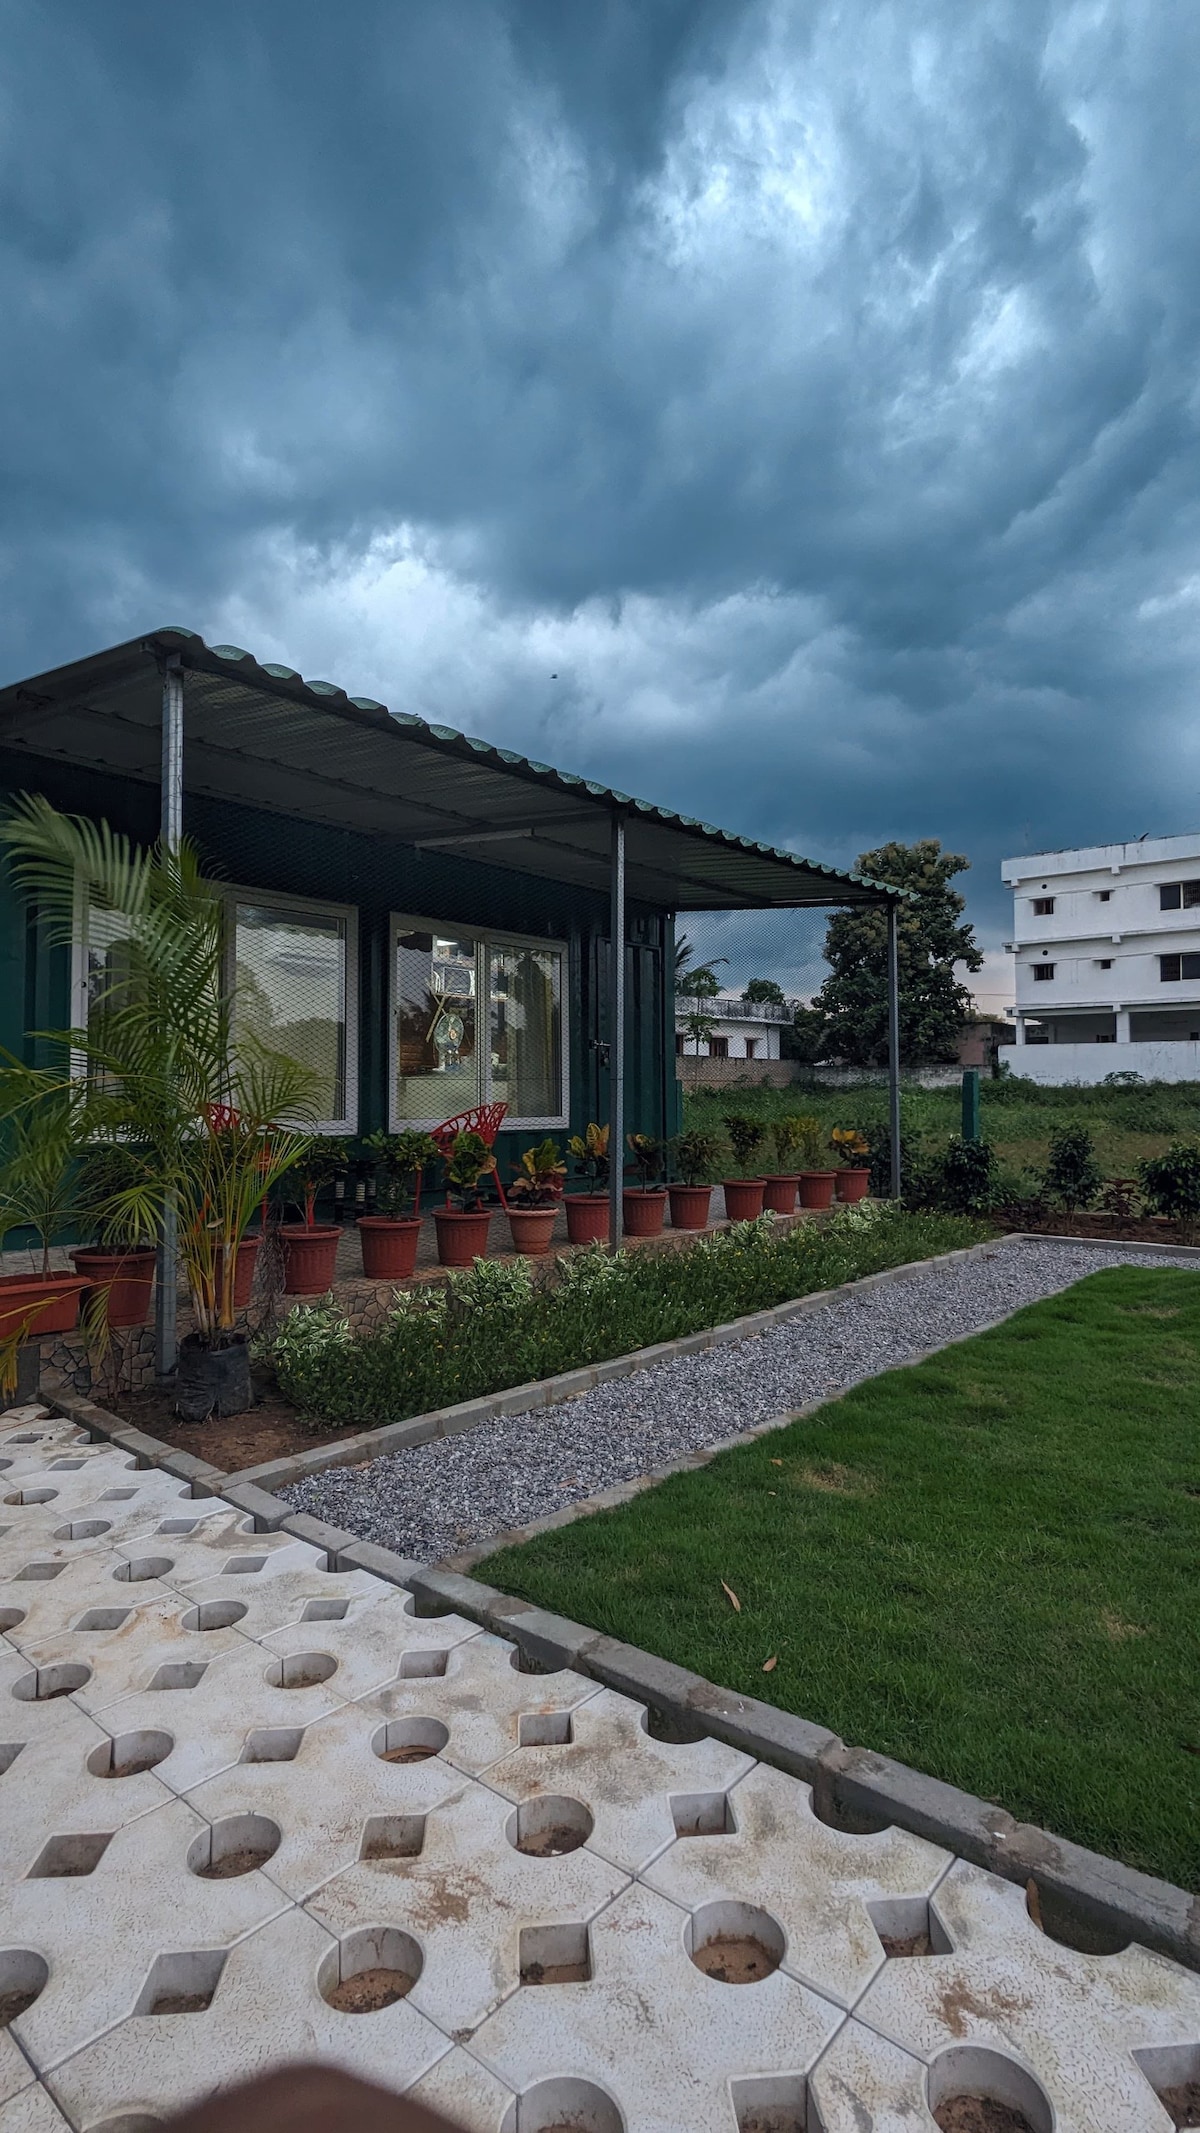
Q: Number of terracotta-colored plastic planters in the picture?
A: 14